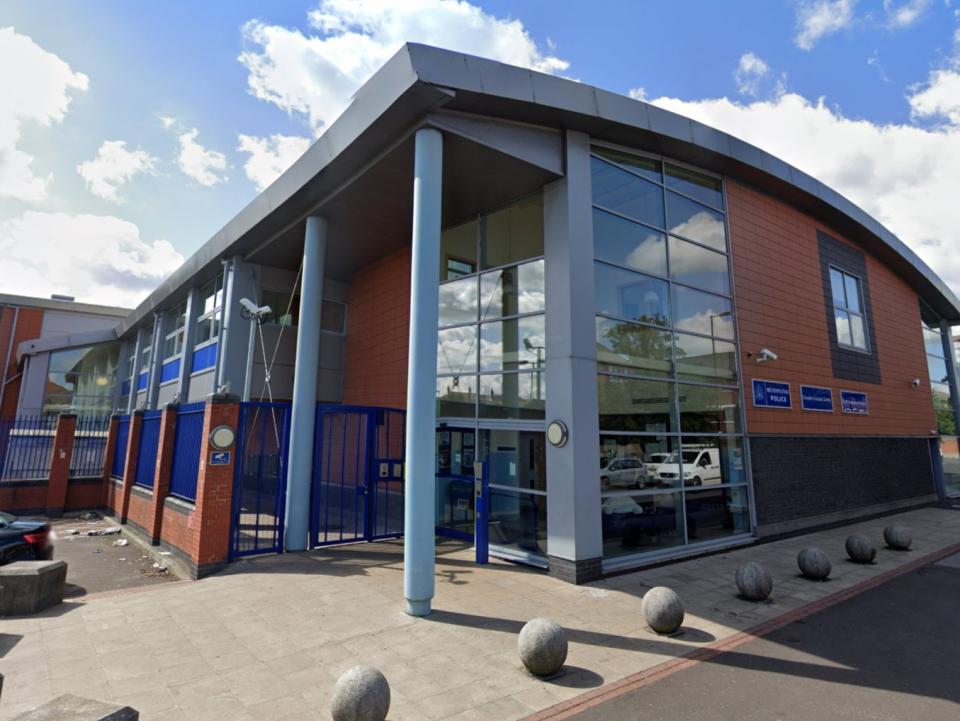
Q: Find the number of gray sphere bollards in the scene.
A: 7